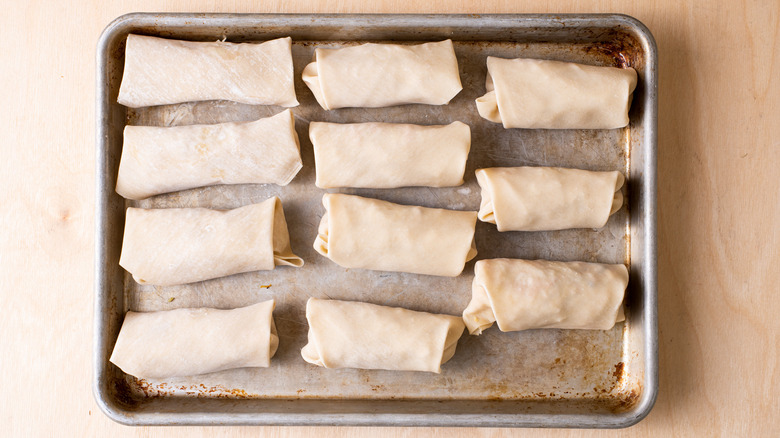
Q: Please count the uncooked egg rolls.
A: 11